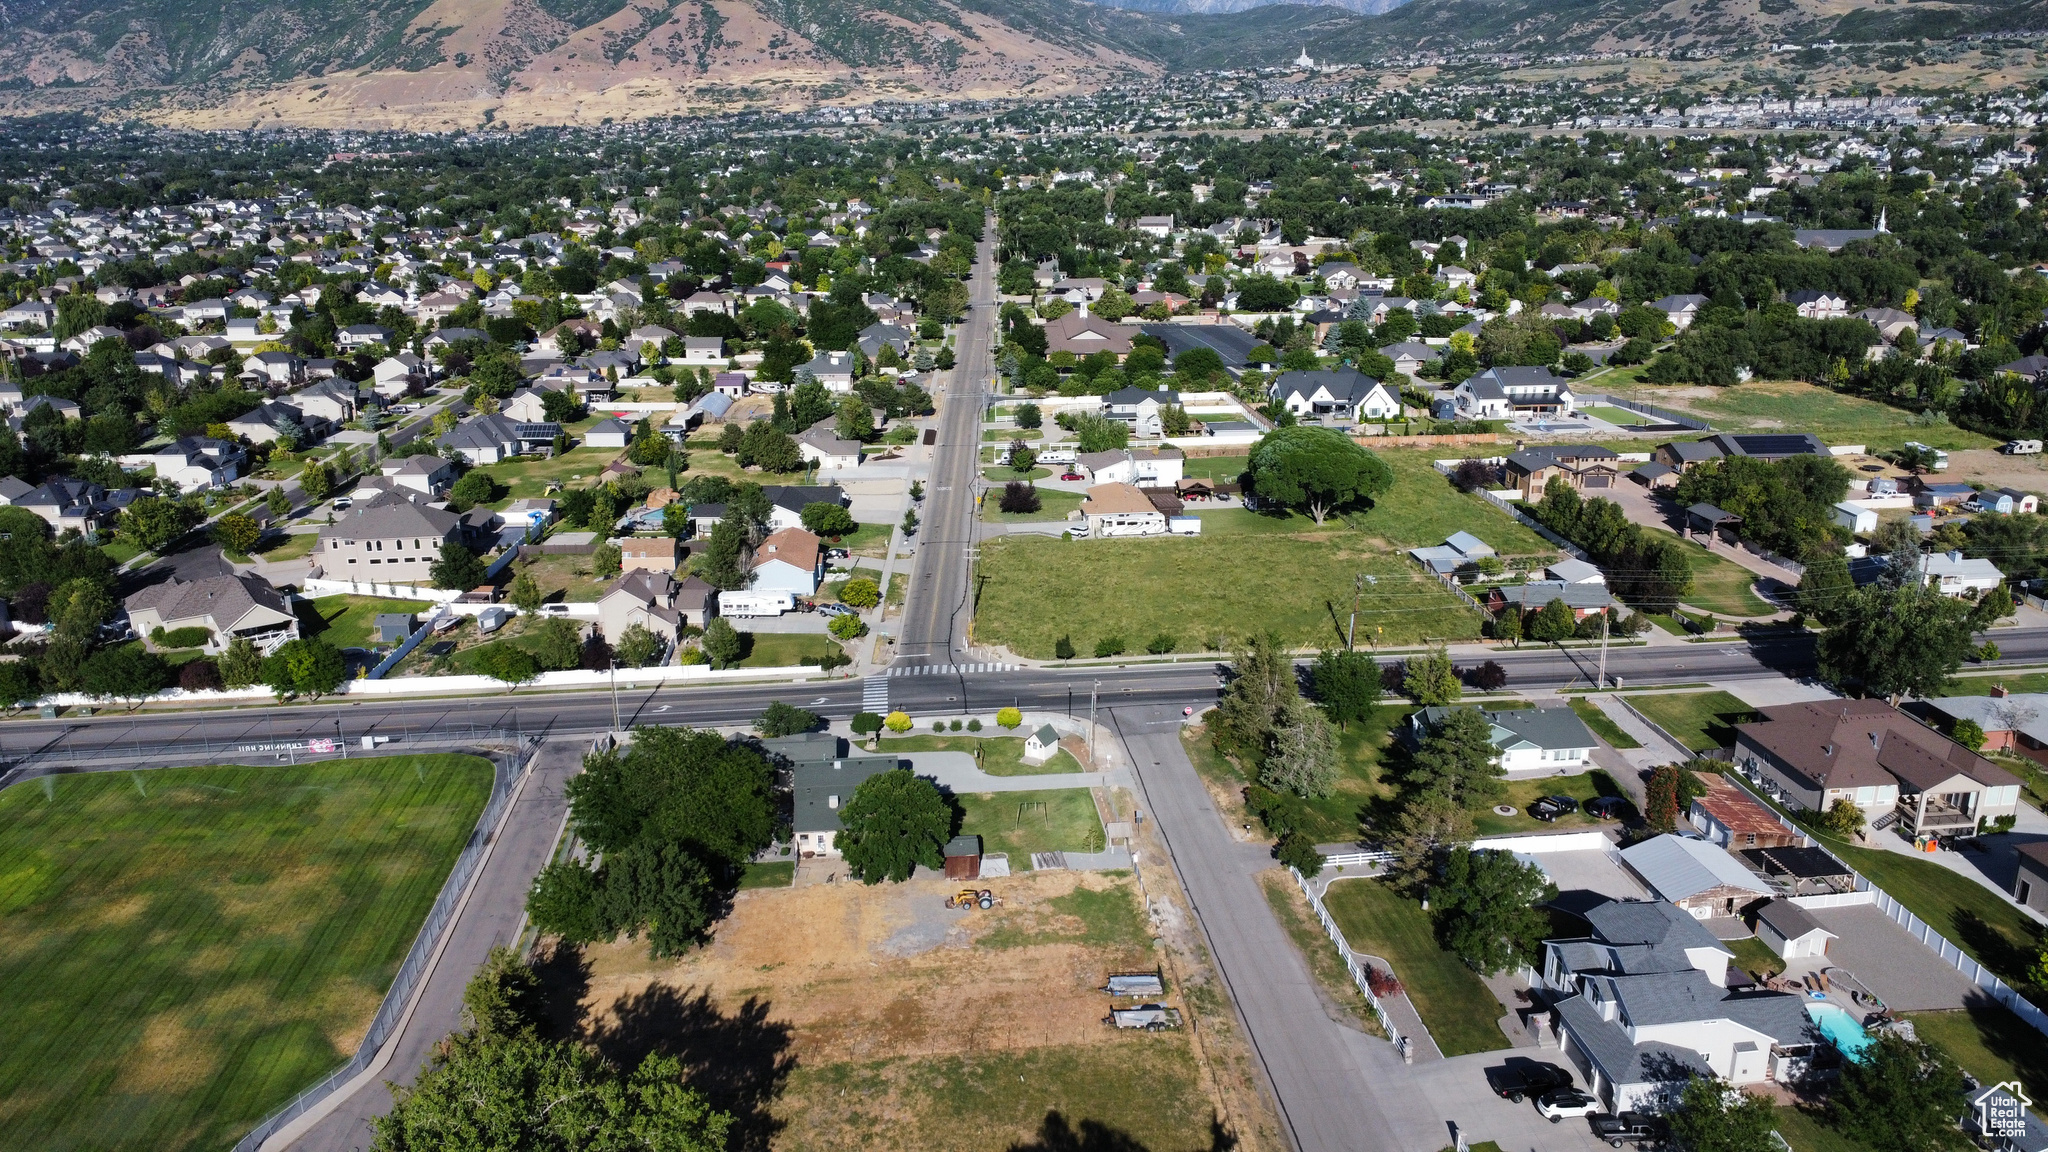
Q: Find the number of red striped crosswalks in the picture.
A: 0